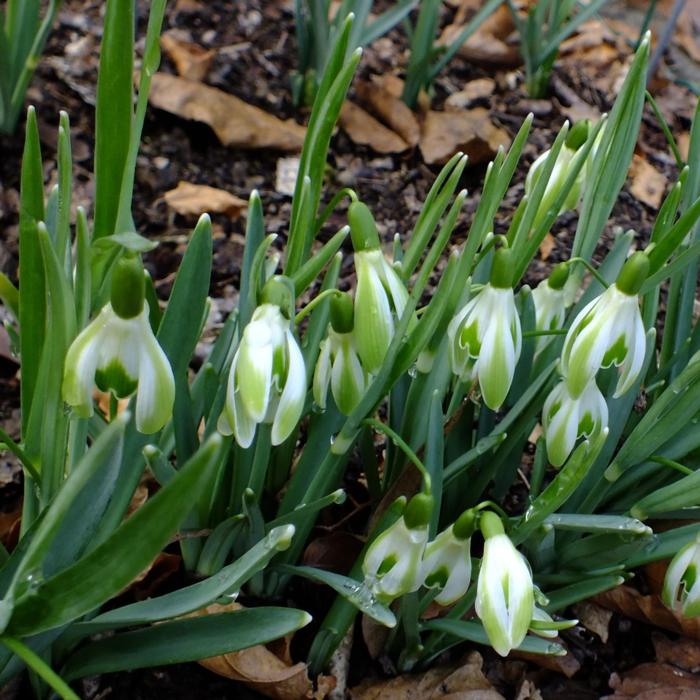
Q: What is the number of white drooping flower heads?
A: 13